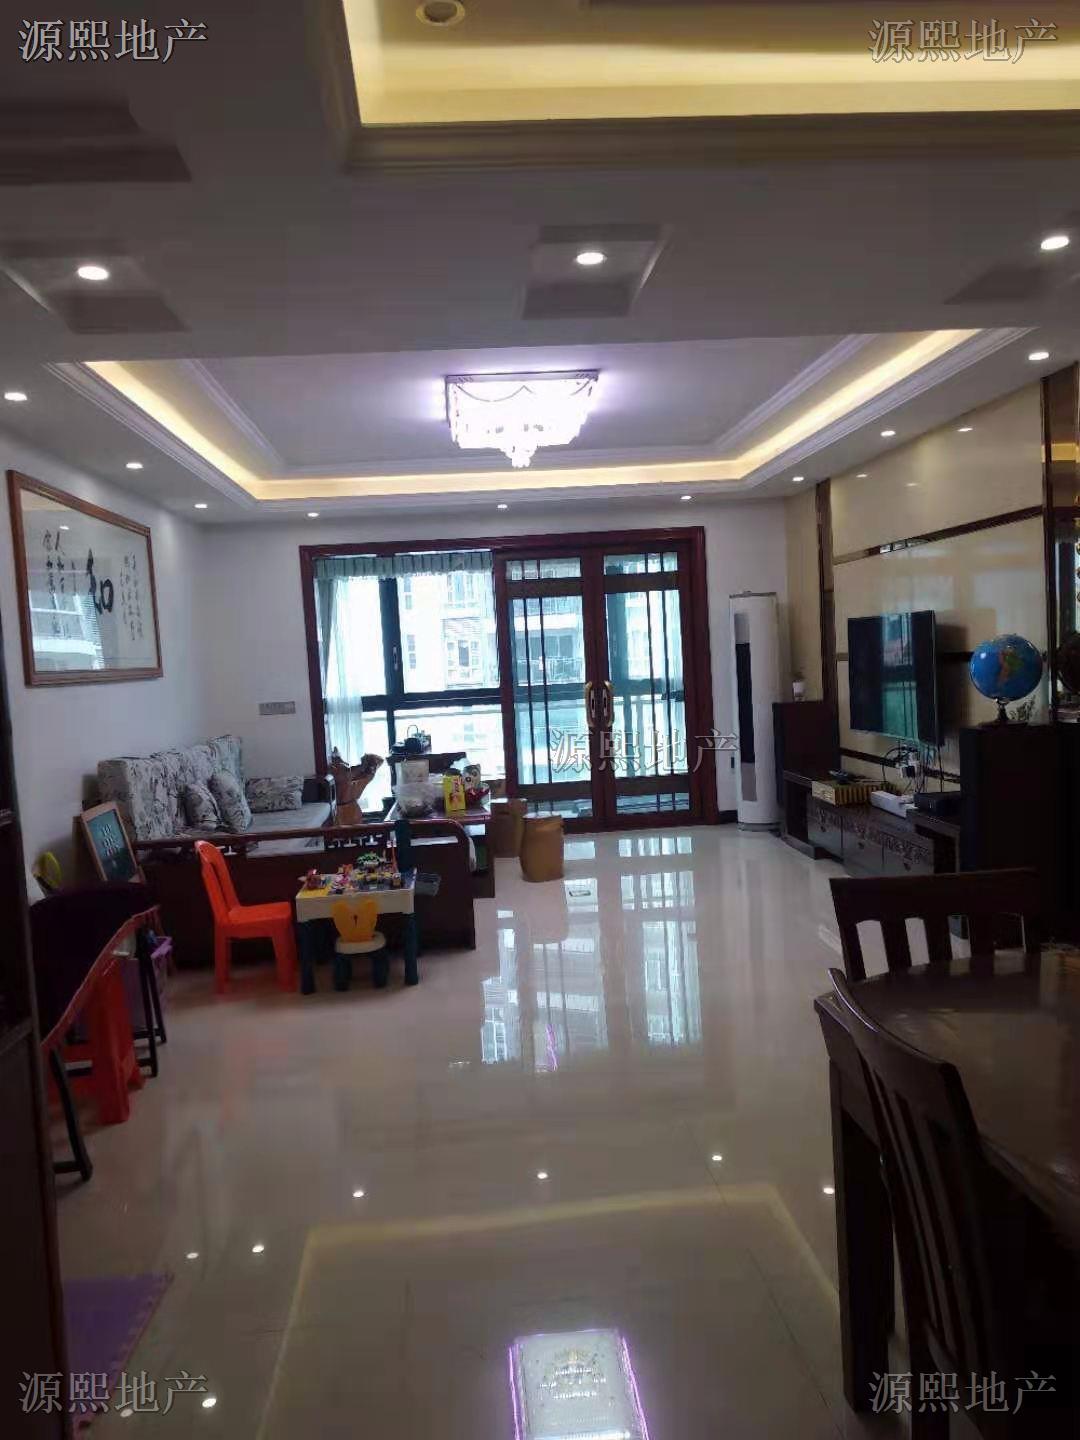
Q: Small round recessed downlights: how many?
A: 12